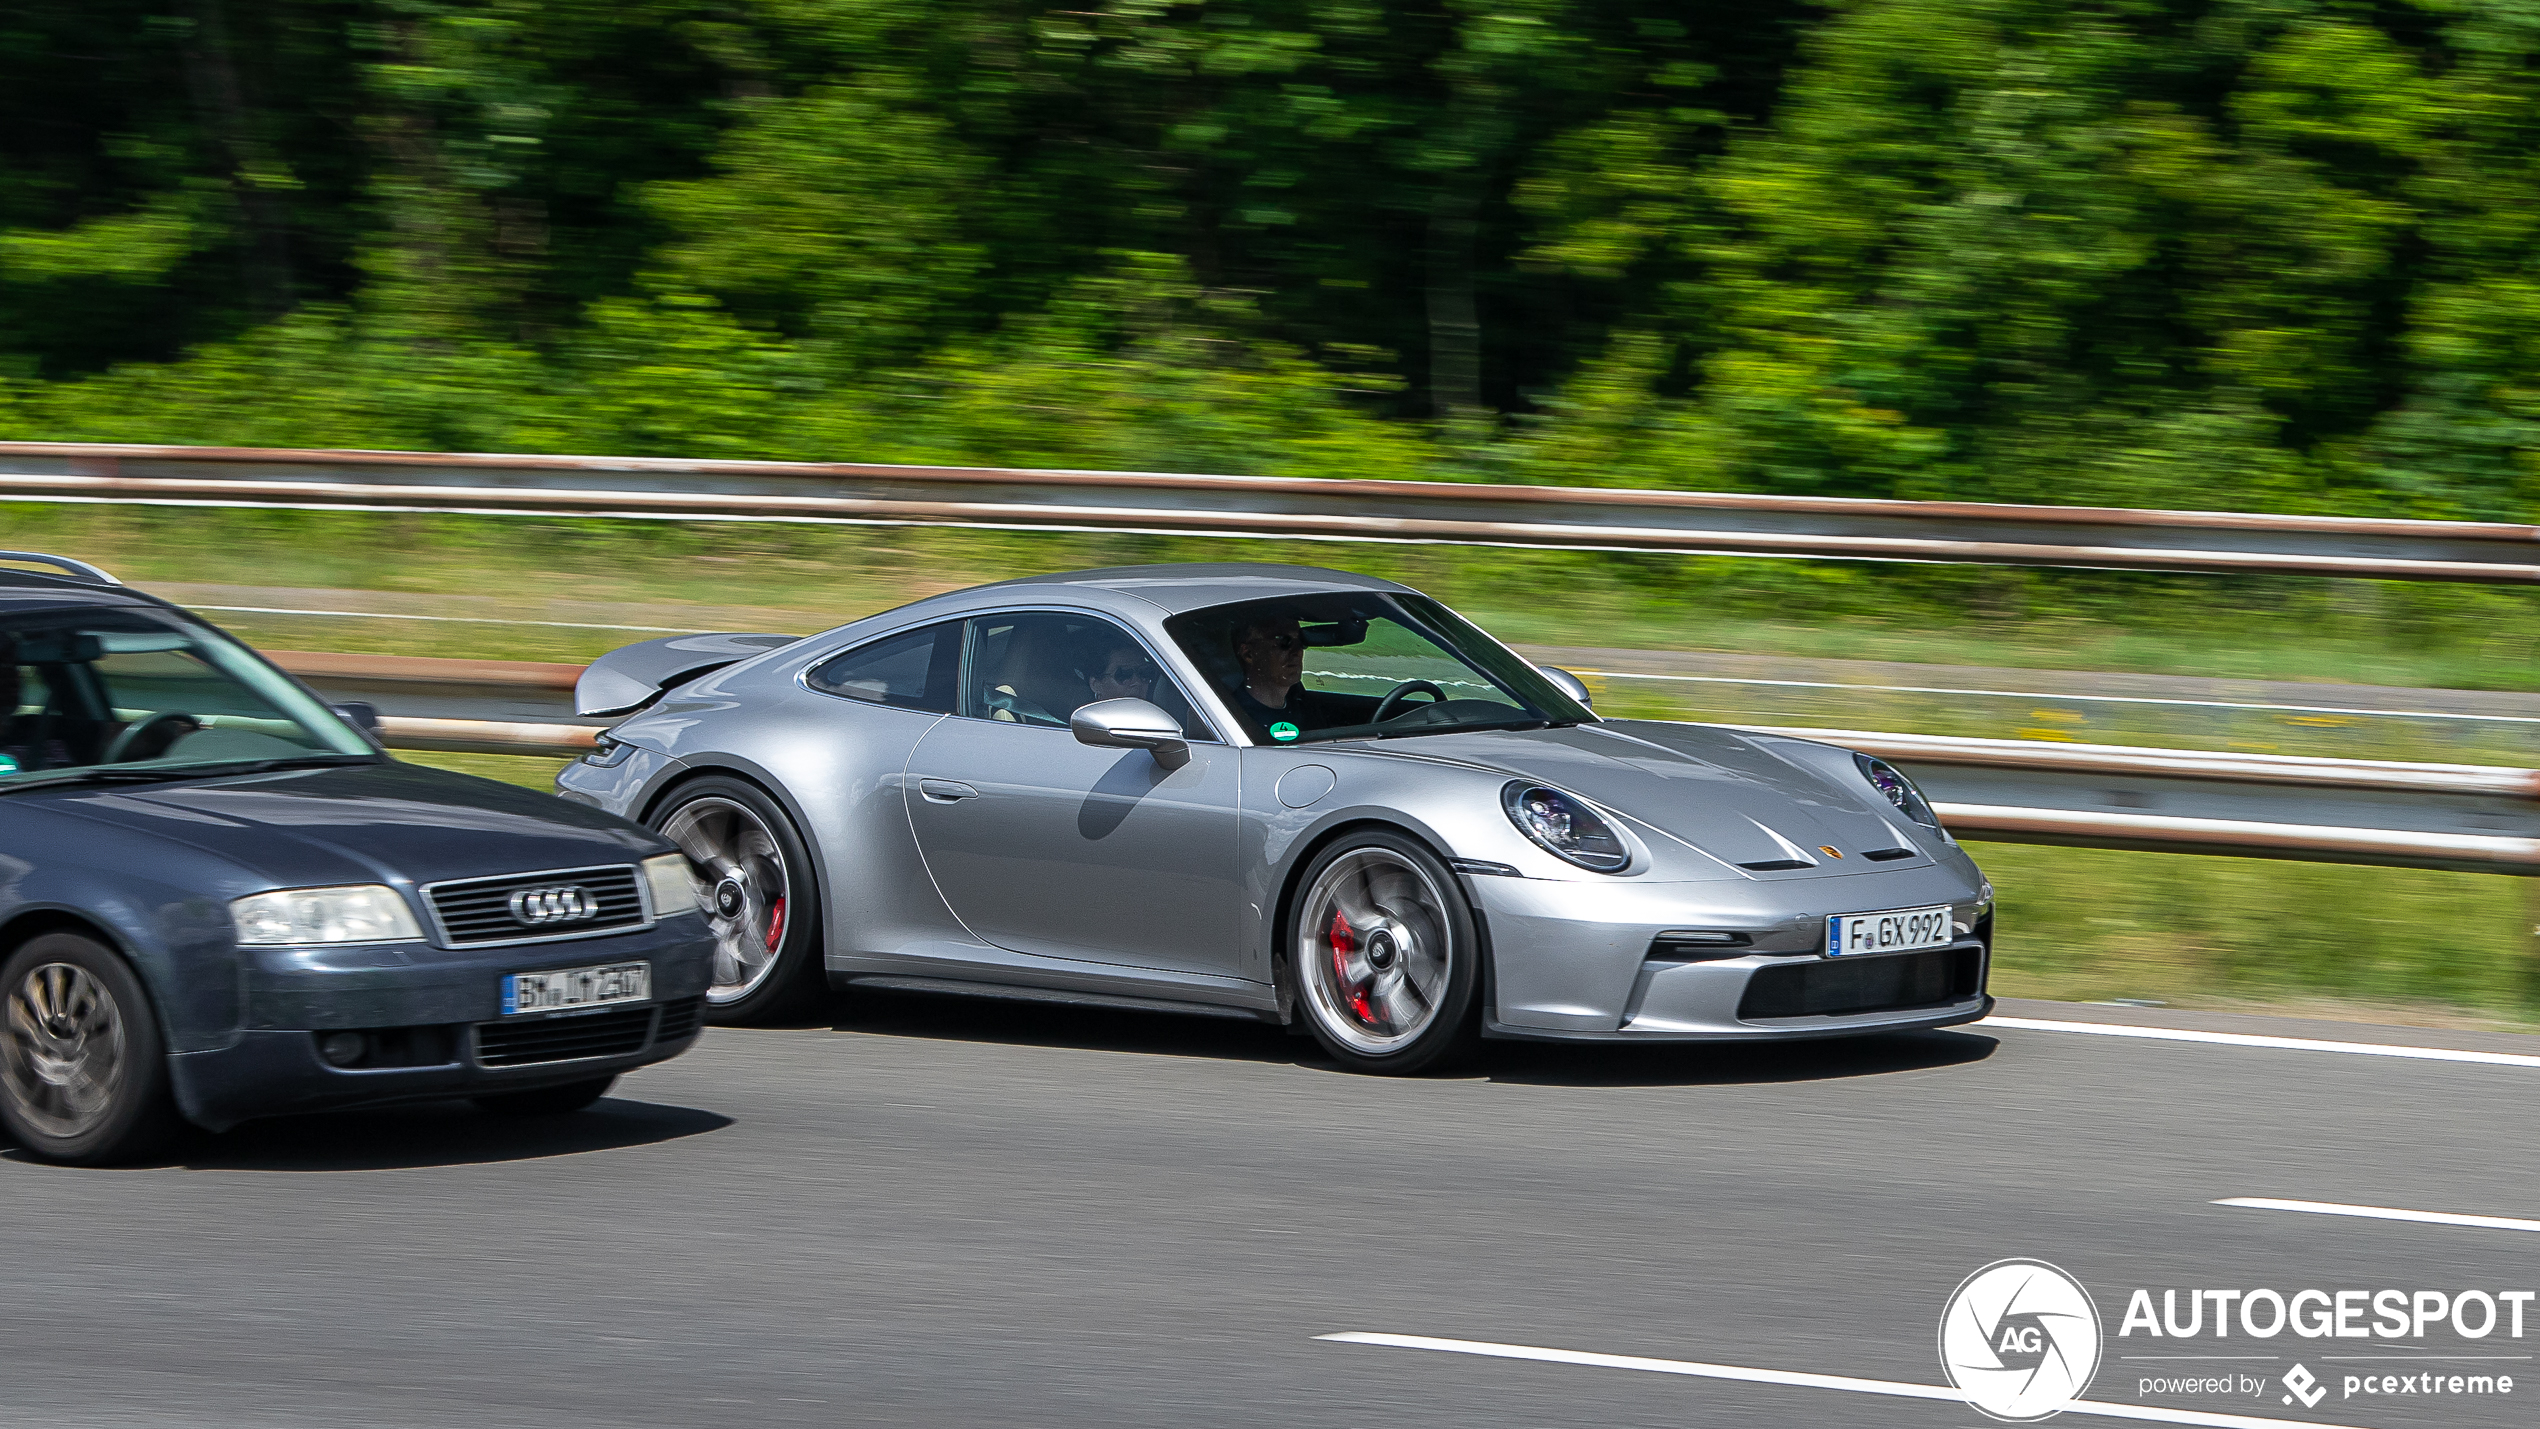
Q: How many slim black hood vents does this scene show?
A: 2